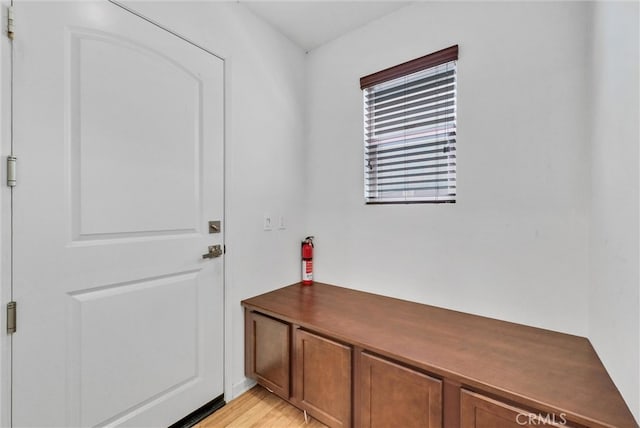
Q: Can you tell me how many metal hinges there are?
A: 3